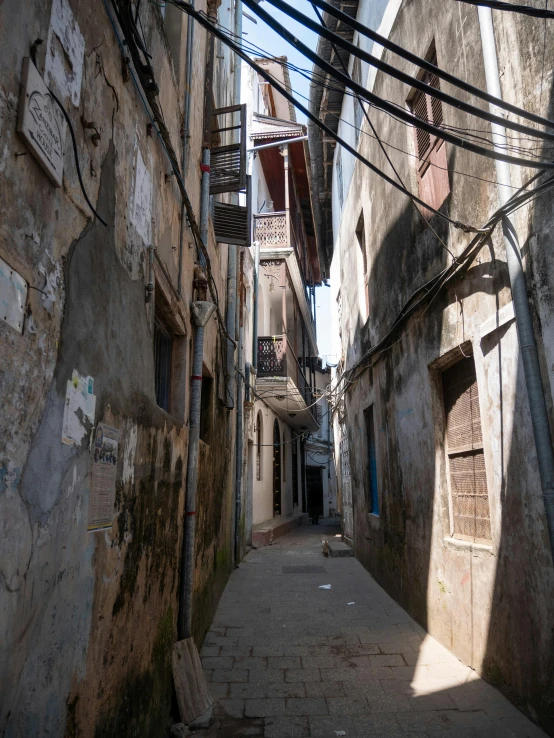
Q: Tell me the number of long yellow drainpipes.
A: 0